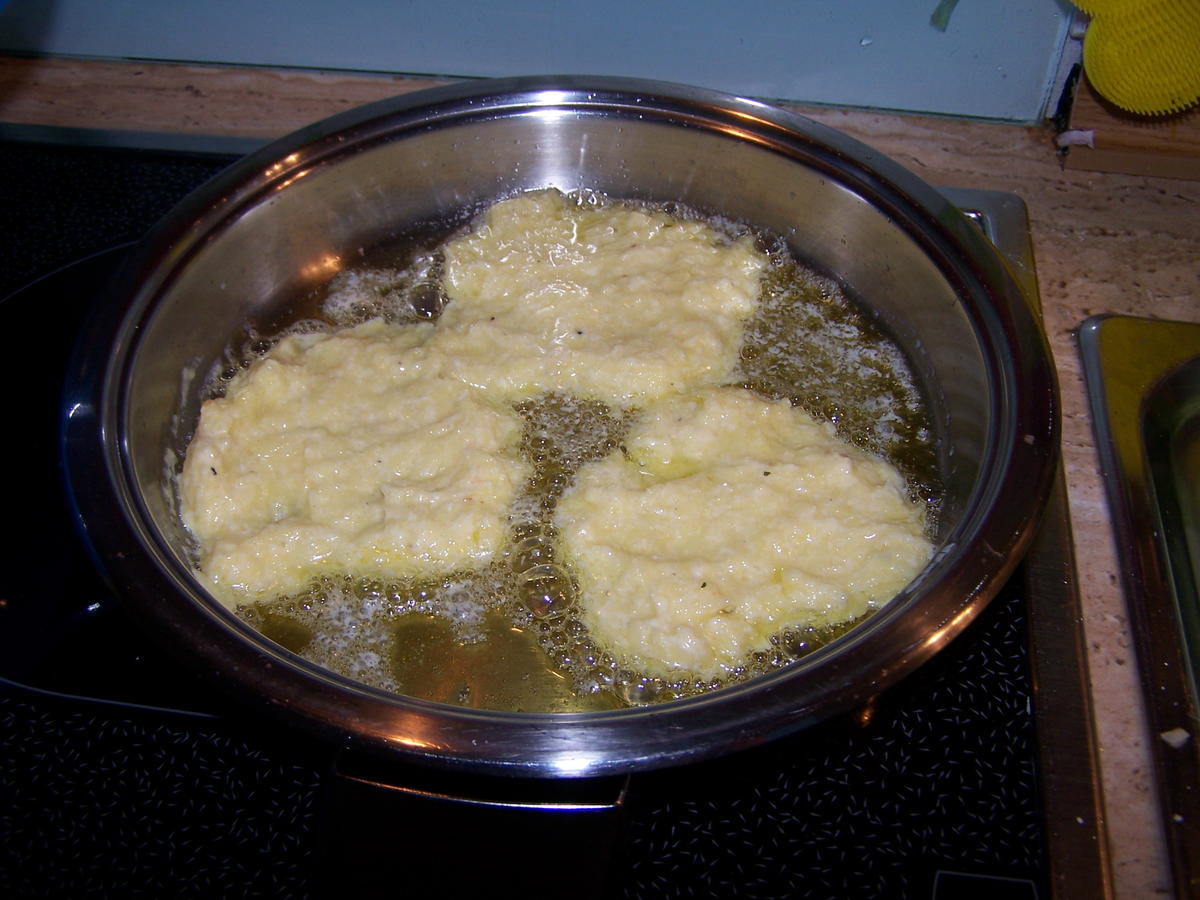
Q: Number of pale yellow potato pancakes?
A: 3